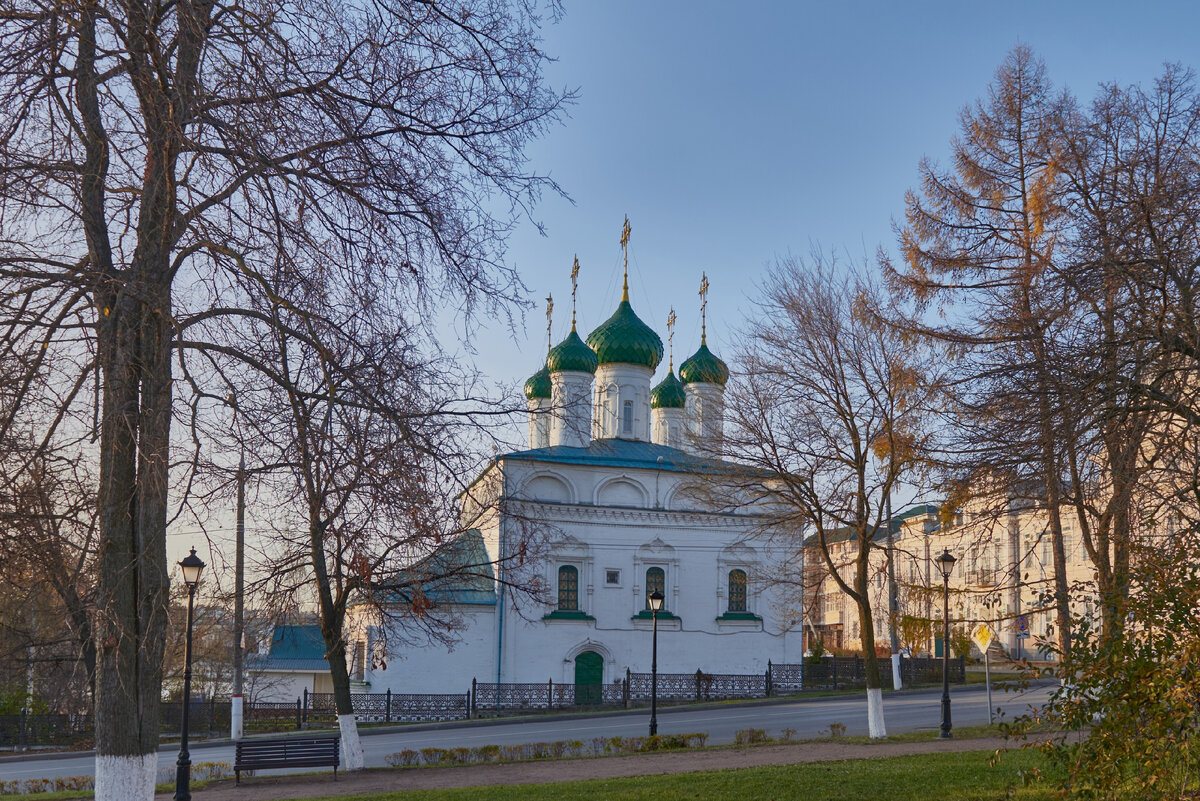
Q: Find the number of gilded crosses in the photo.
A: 5